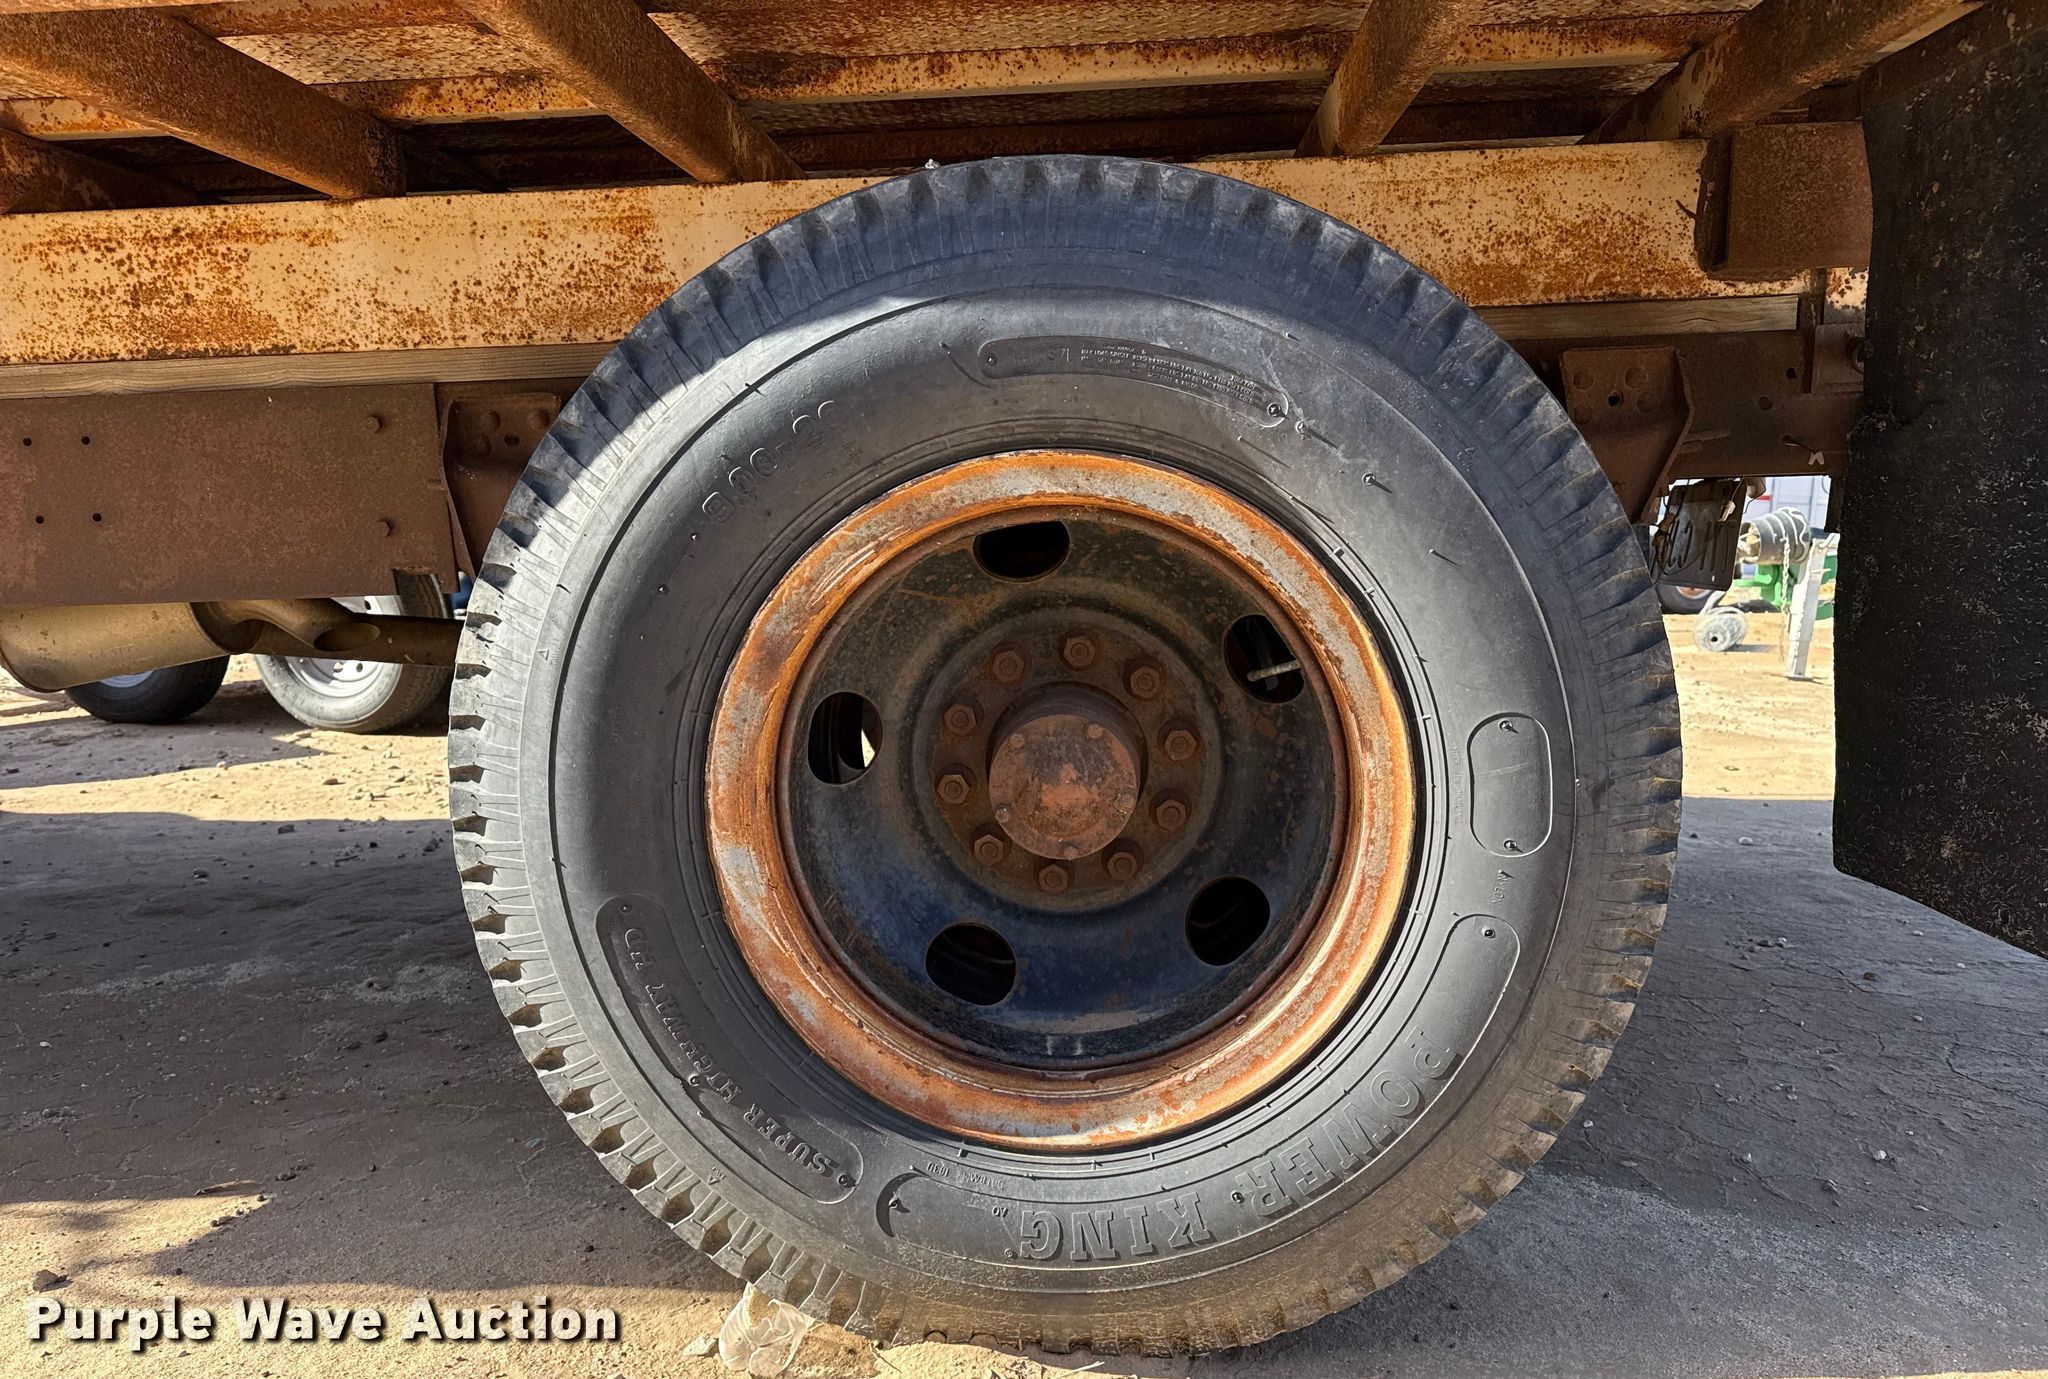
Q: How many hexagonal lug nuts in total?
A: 10